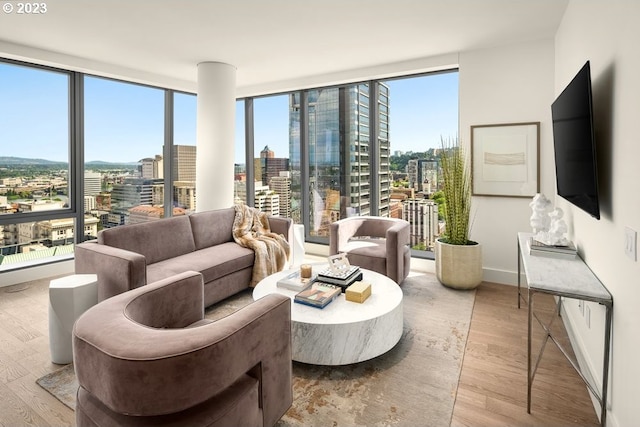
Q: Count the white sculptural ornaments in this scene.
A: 2